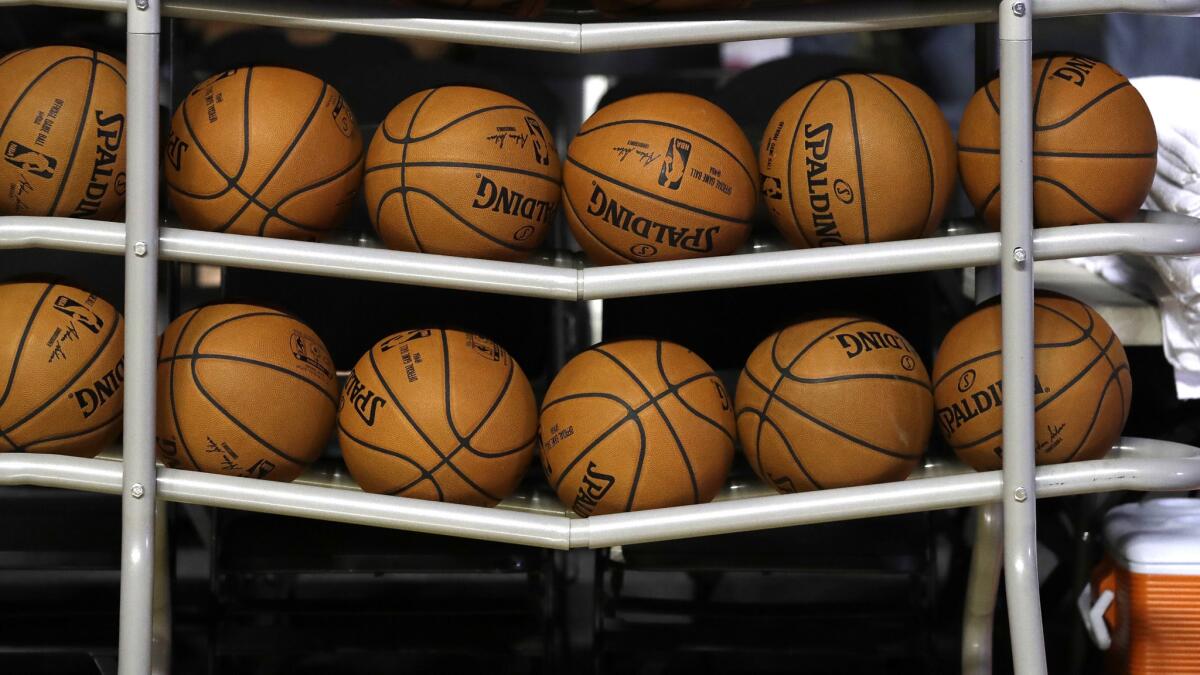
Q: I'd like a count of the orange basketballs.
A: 12